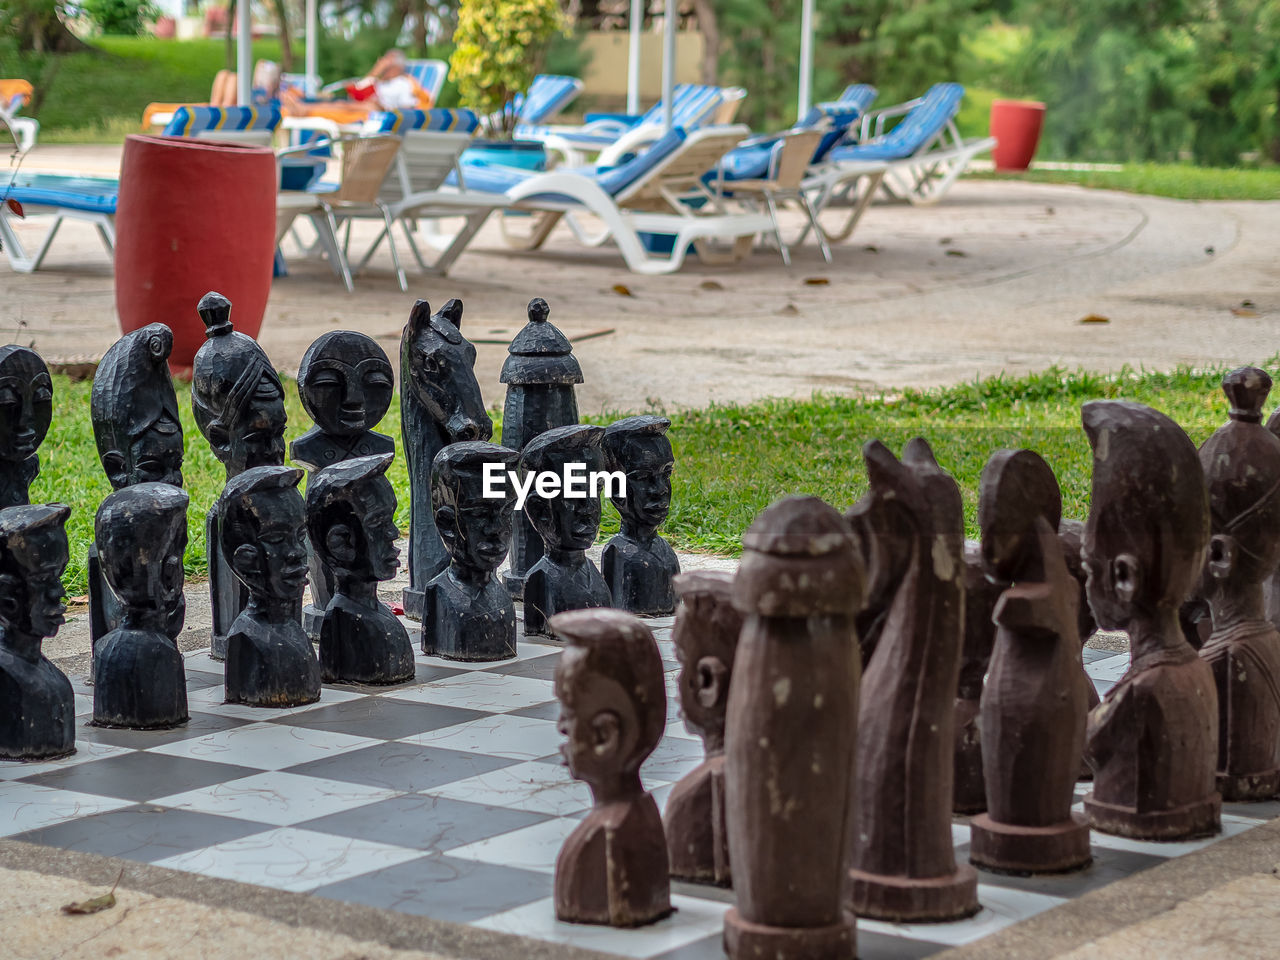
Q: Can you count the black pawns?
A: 7